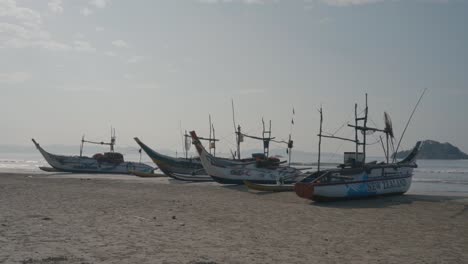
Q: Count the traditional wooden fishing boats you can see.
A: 4